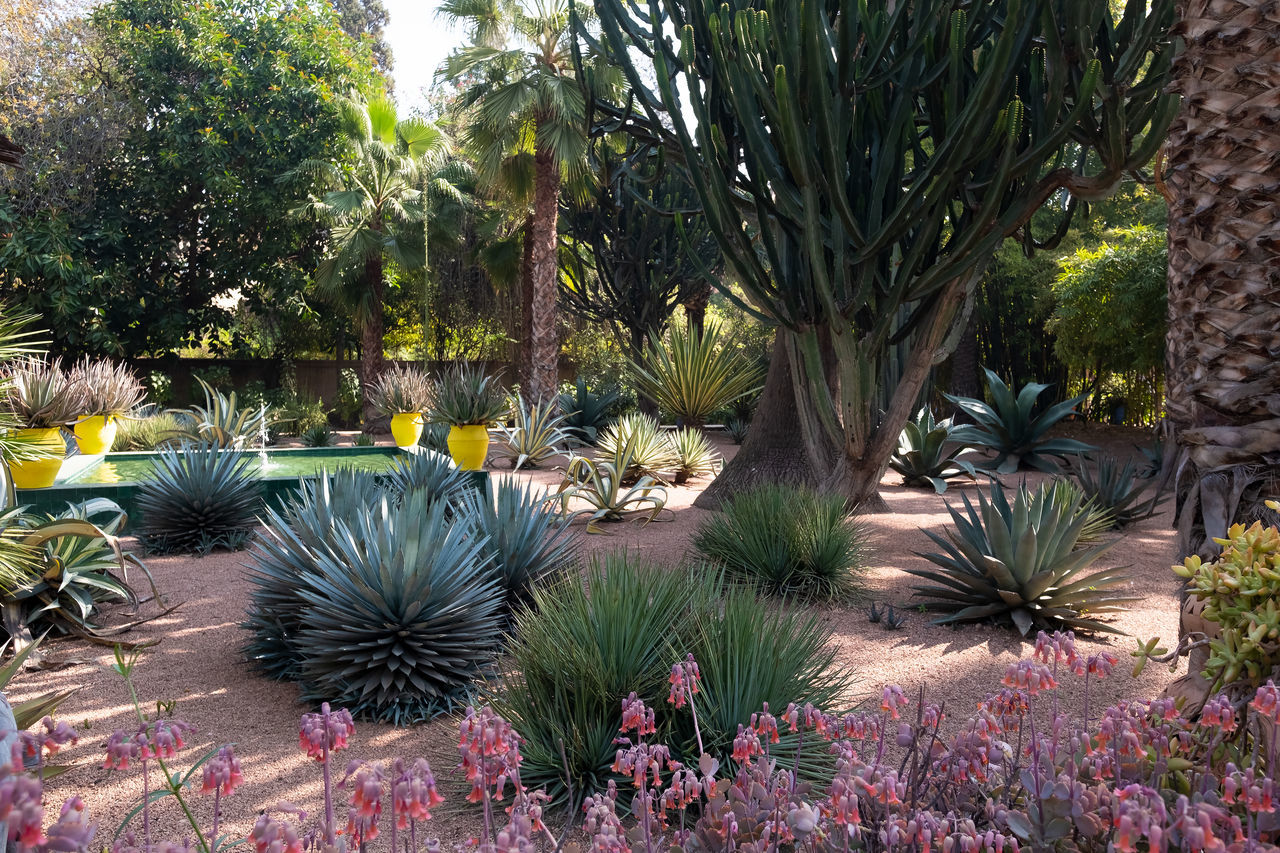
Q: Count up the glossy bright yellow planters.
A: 4